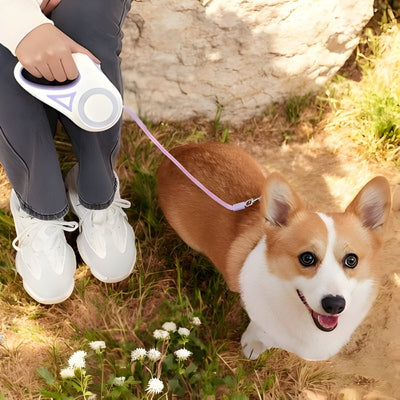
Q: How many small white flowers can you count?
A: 12